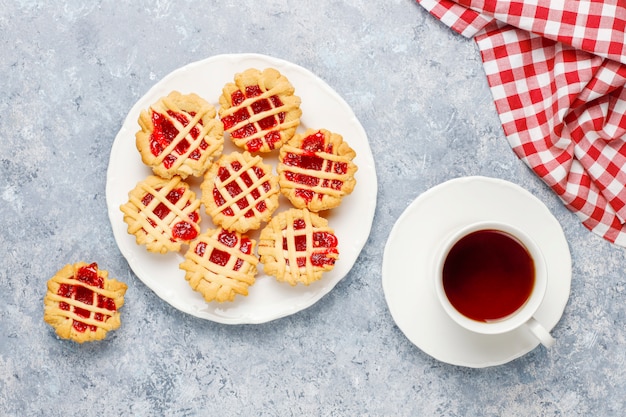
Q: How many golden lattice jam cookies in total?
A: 8